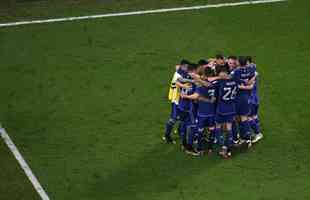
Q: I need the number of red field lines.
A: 0